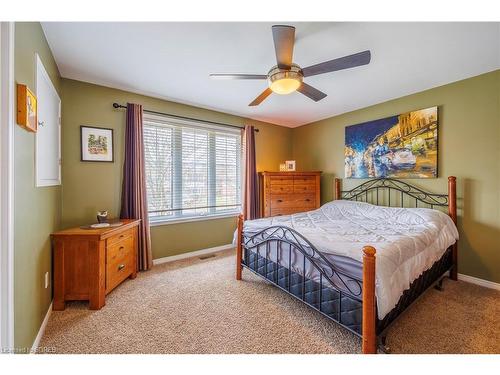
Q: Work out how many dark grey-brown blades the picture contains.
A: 5